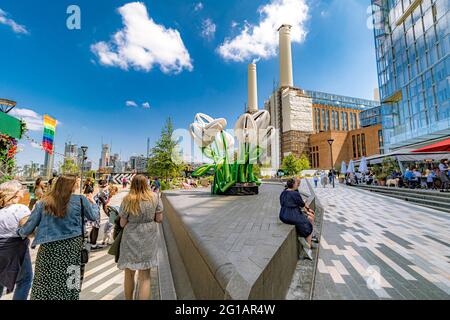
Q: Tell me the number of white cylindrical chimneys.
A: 2